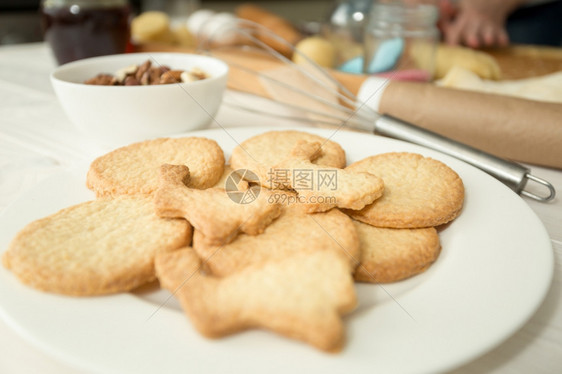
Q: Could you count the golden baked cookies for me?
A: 9